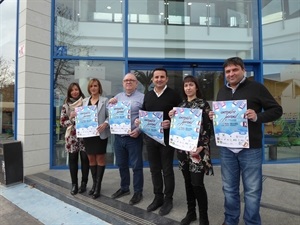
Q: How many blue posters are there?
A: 5